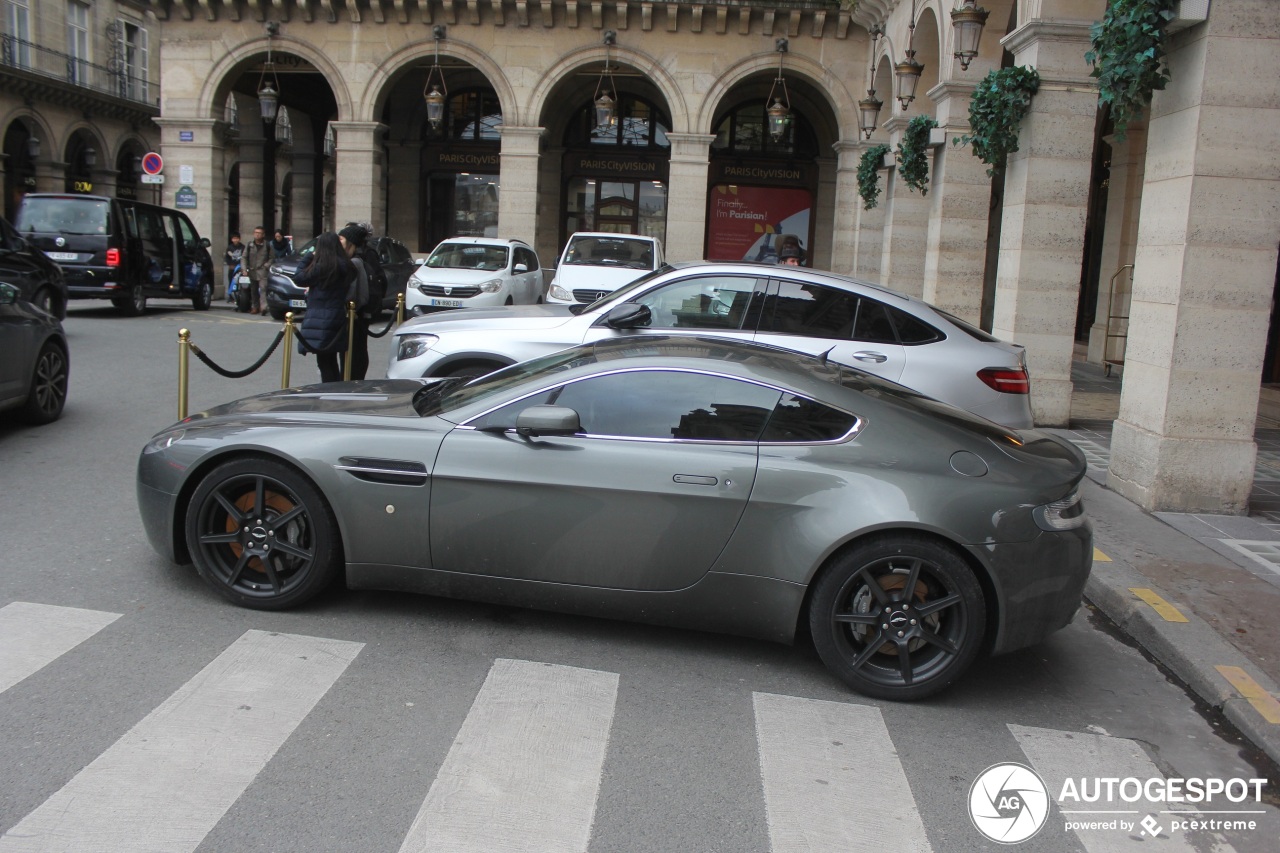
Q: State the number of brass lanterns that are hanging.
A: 7